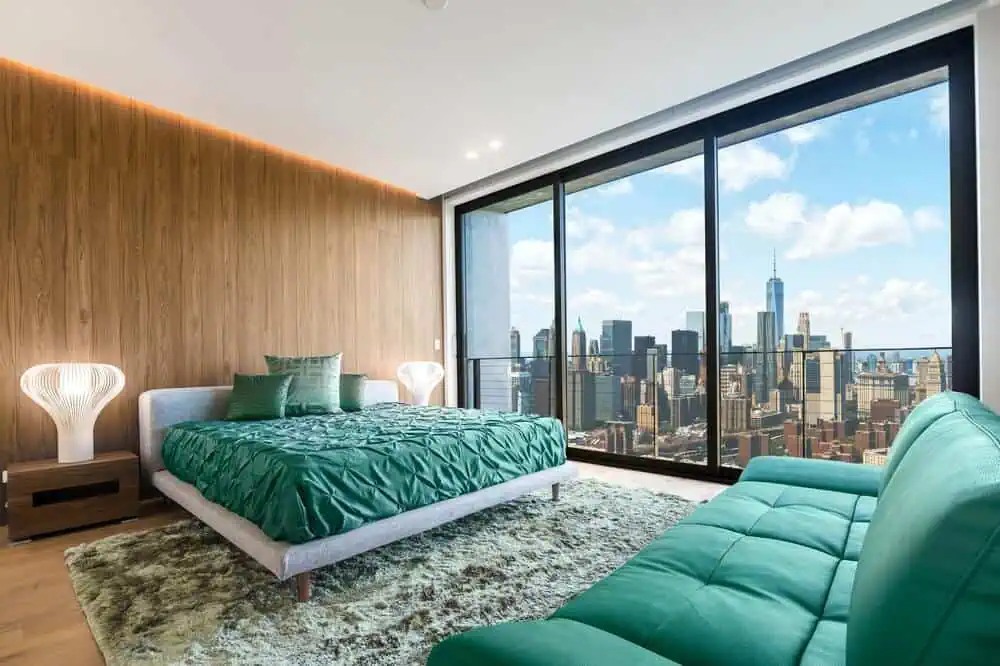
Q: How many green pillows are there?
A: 3